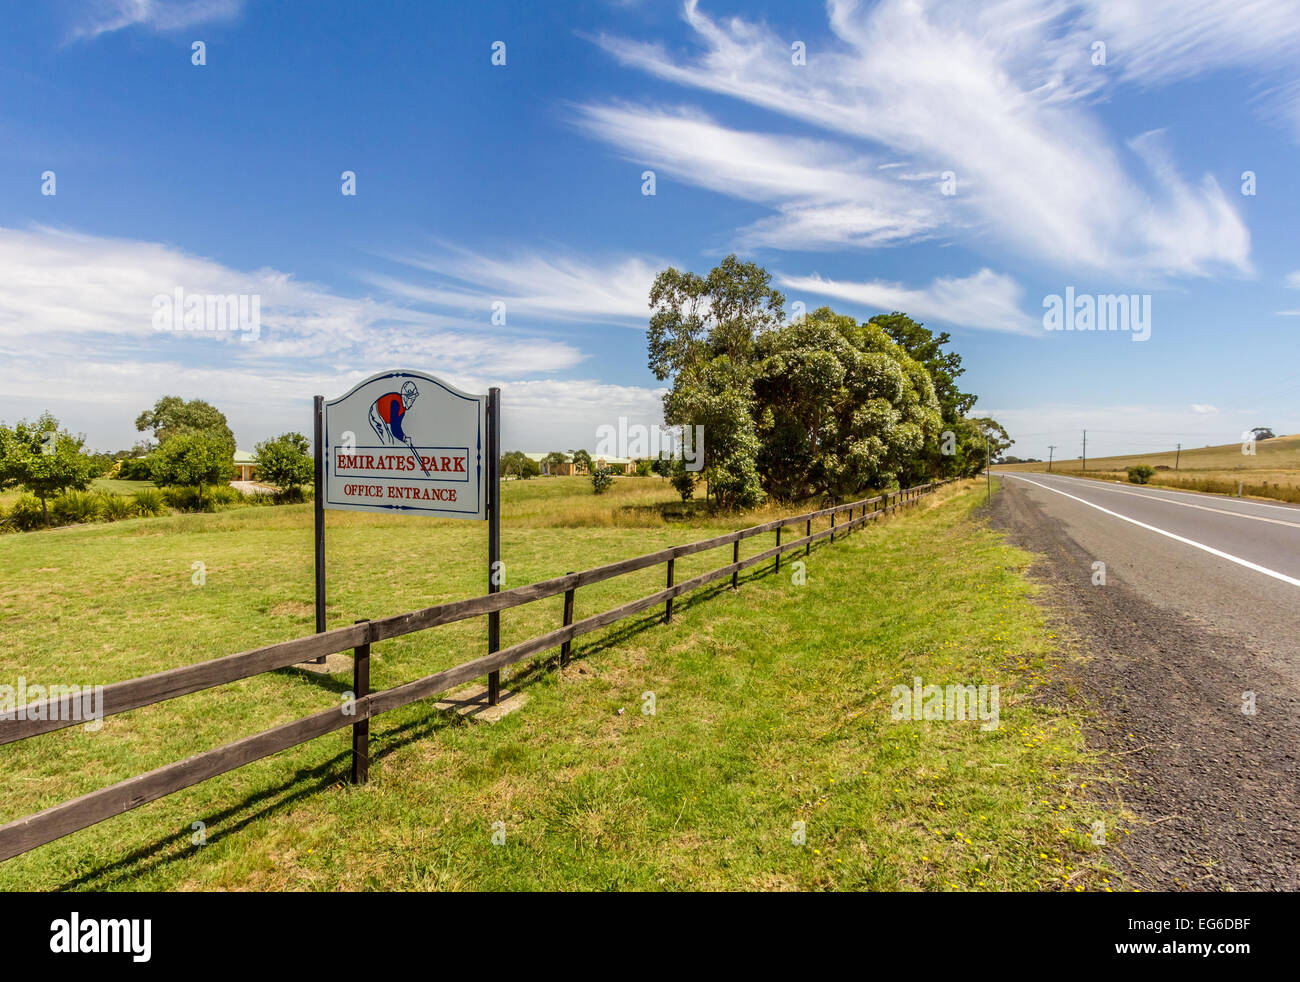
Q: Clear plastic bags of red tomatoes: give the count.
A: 0